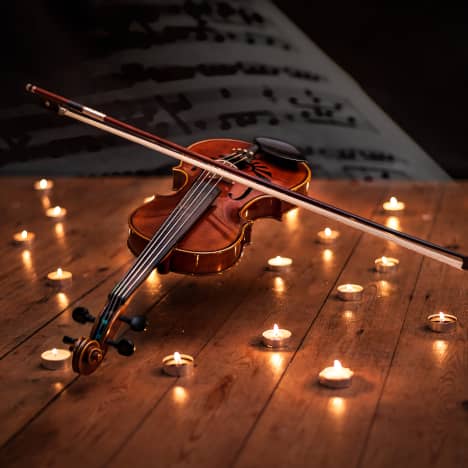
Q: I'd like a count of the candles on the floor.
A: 14